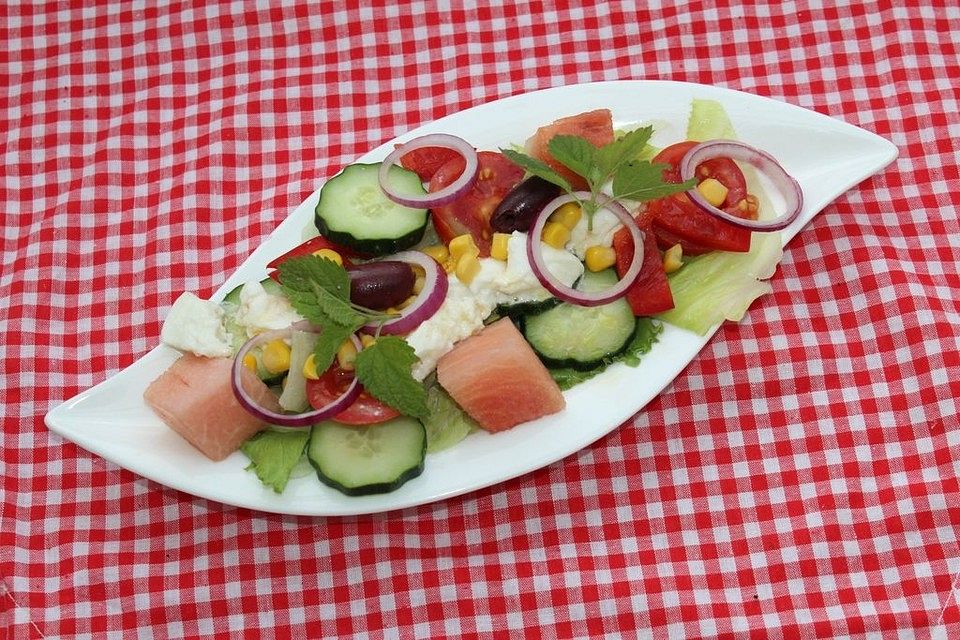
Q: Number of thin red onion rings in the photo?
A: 5